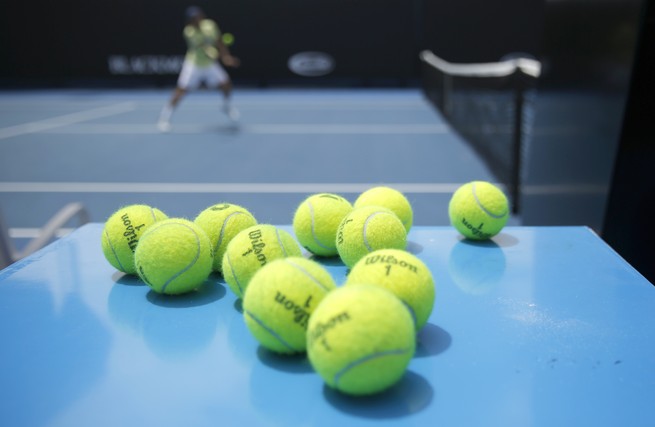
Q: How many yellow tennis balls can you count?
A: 12